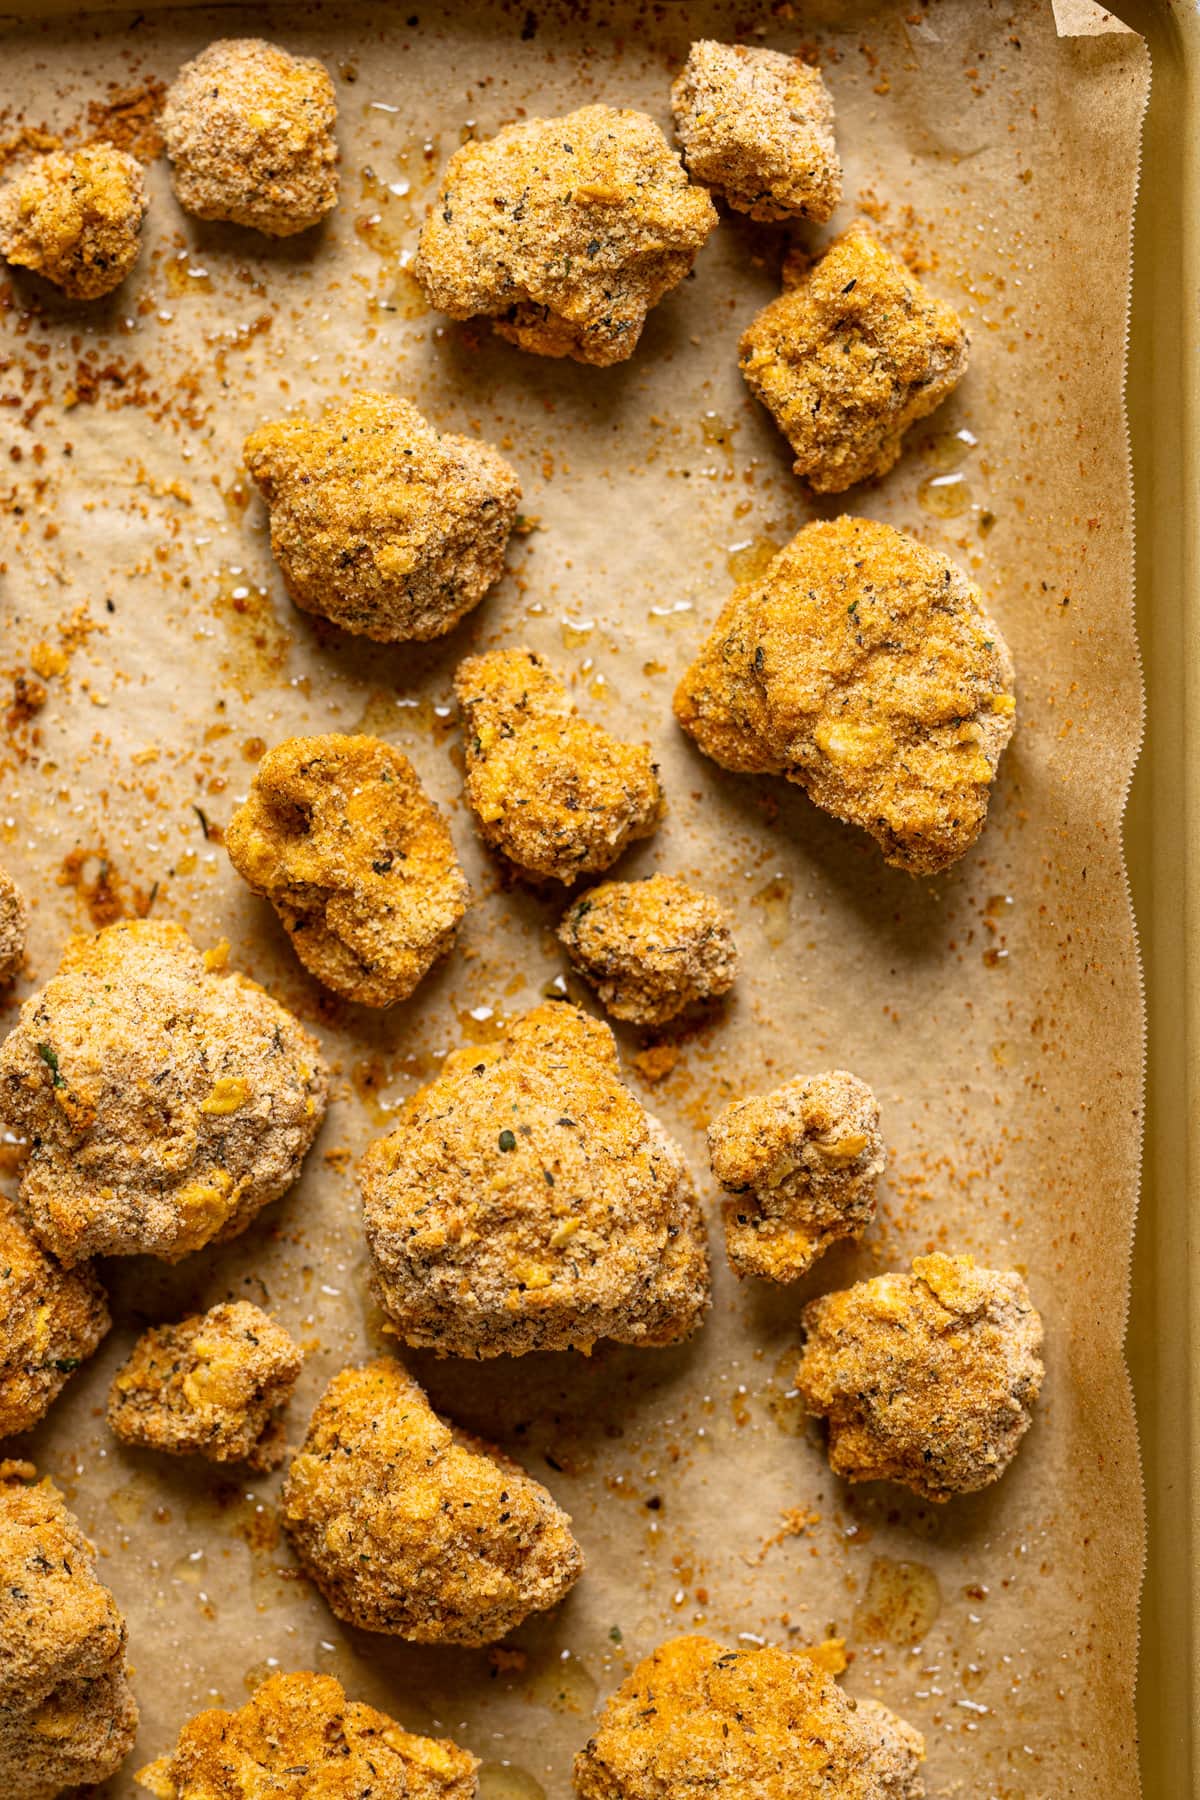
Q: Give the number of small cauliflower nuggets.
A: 6